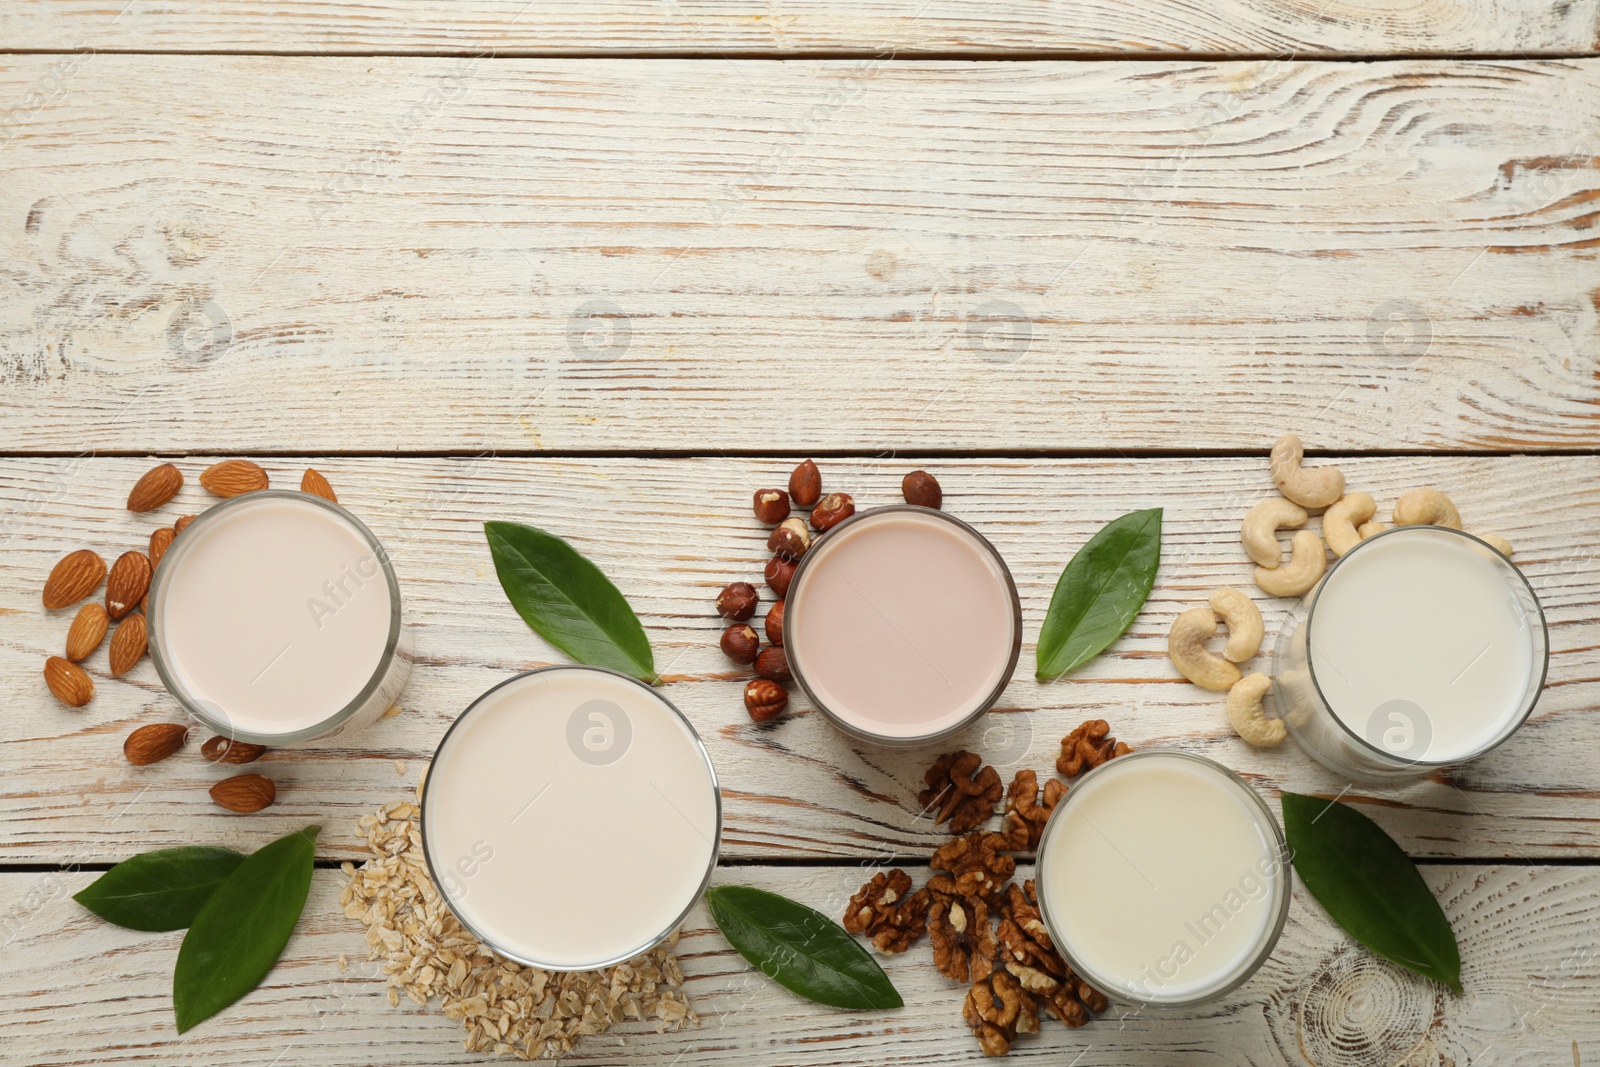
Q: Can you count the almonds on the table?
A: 14